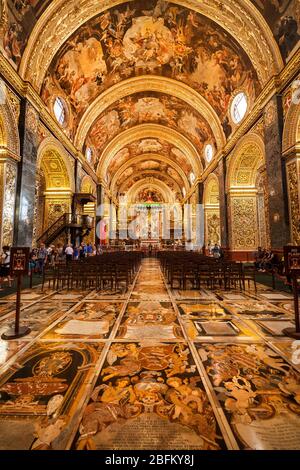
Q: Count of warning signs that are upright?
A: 2